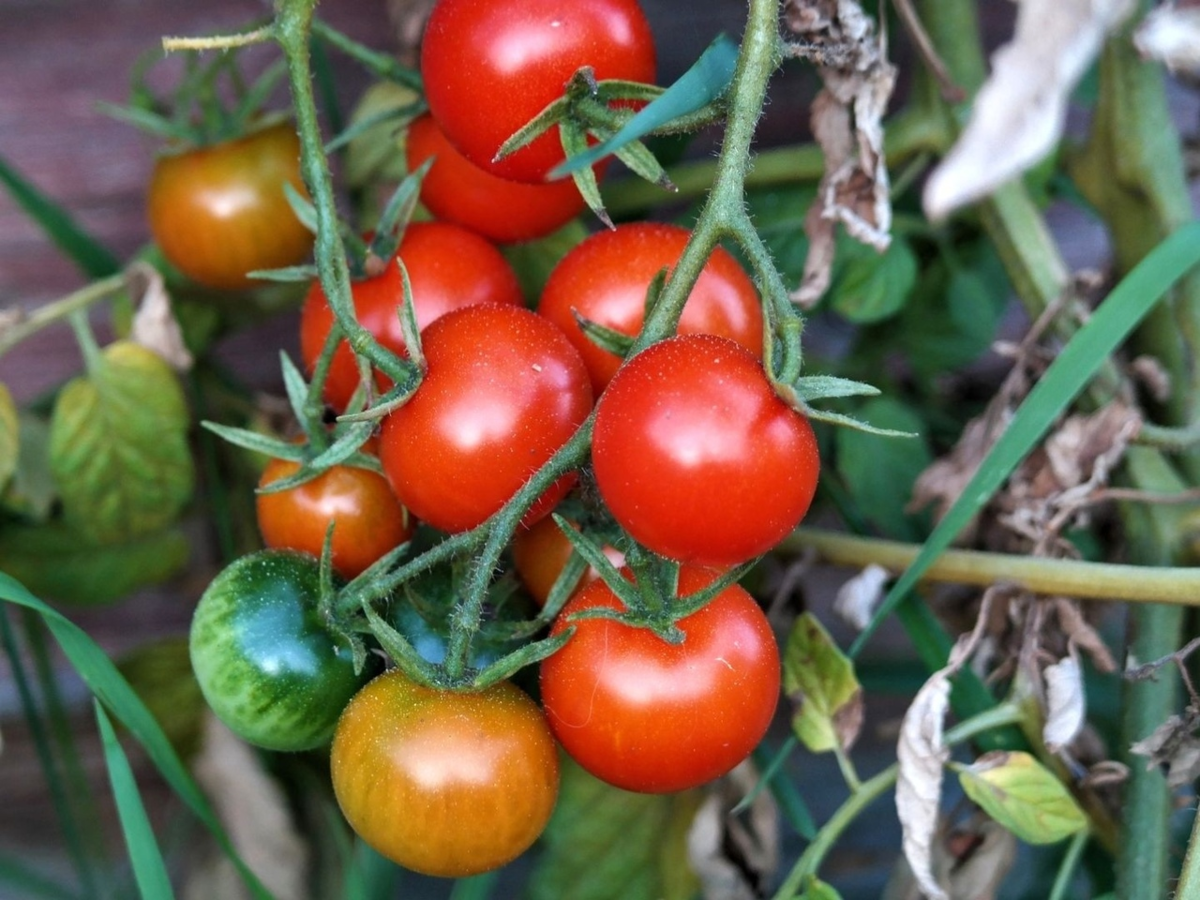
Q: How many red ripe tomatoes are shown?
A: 7